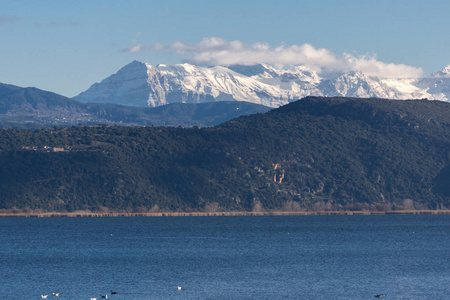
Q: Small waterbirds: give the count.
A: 7